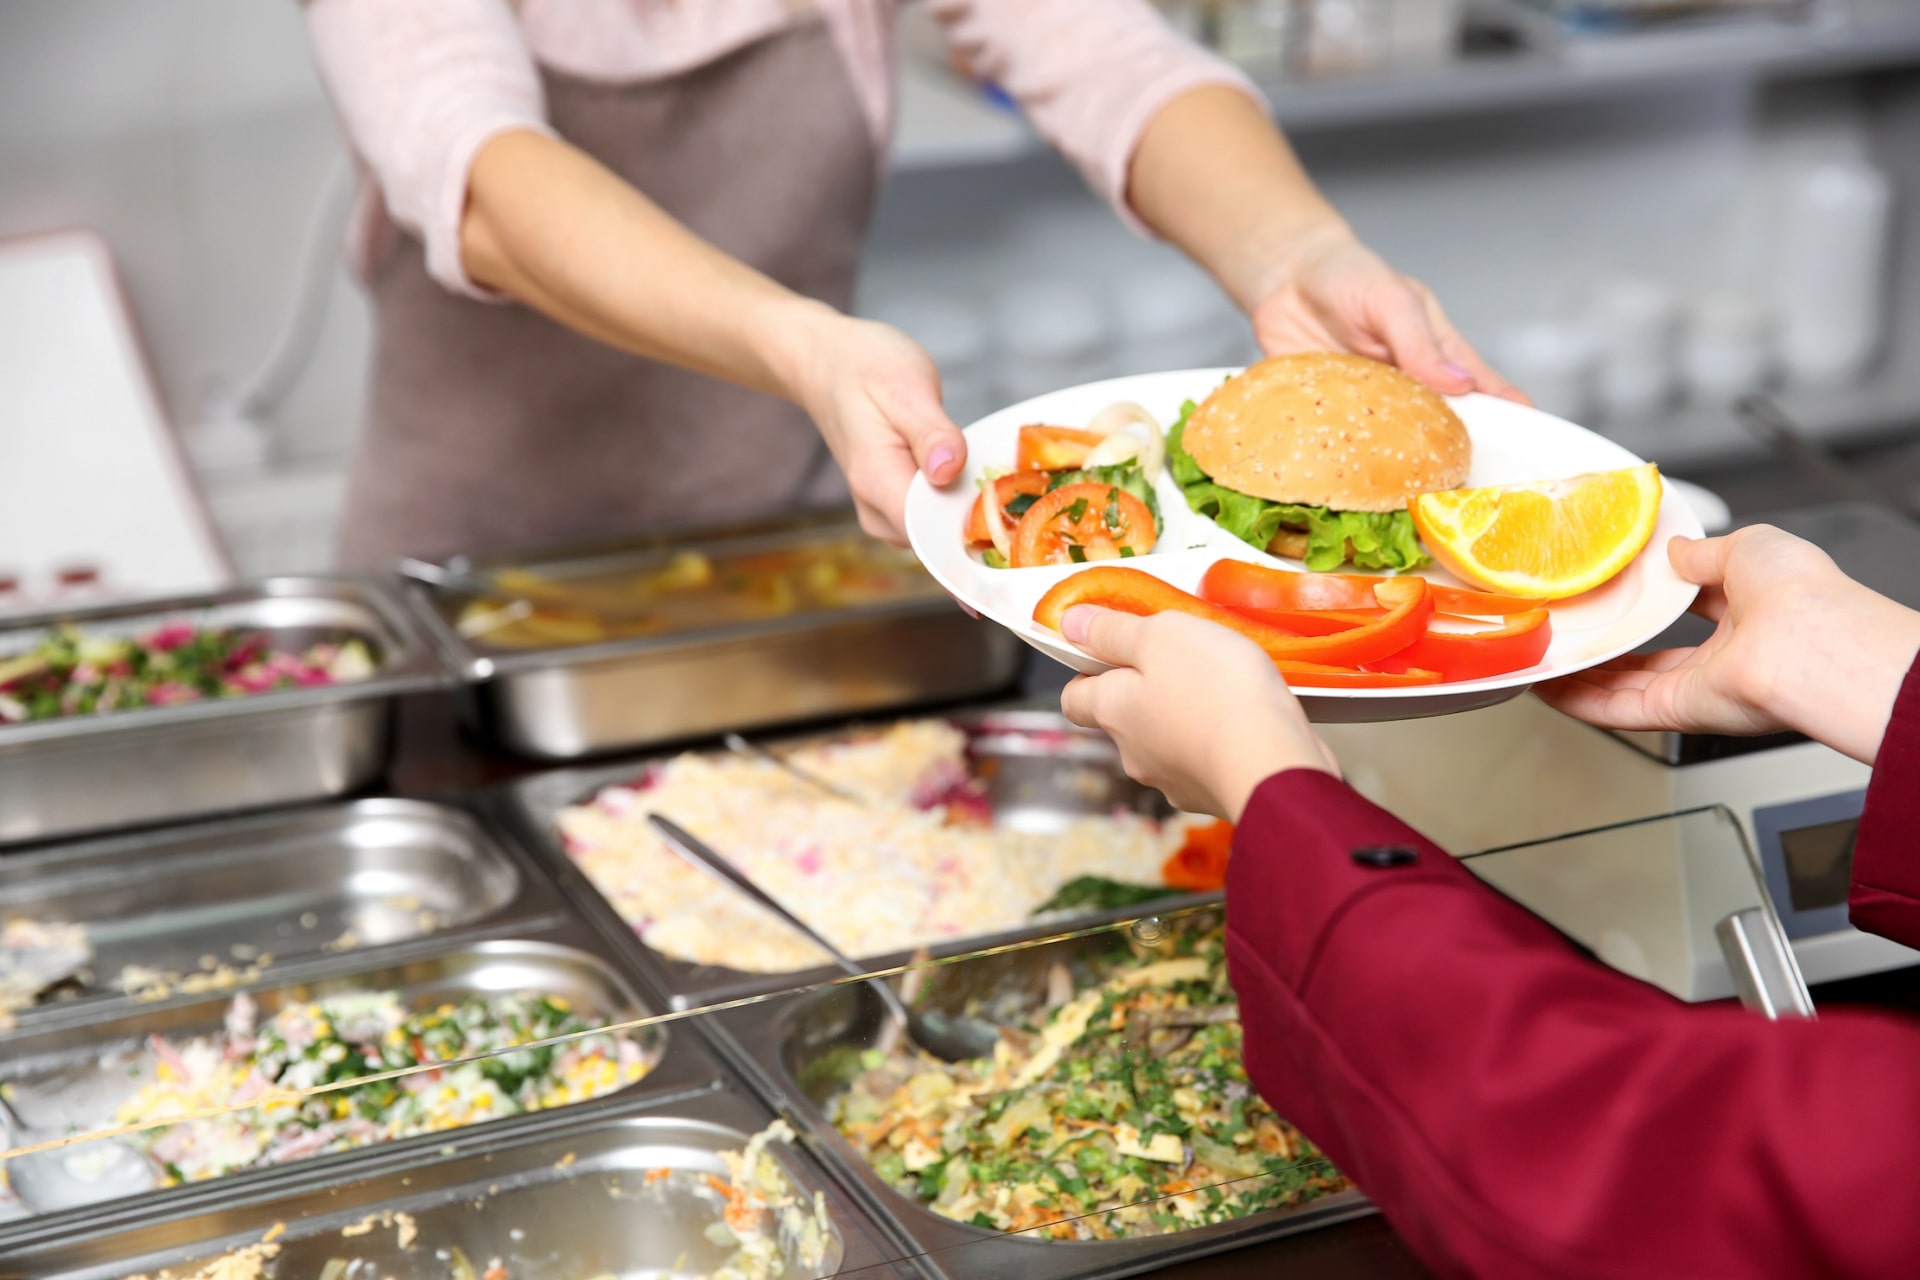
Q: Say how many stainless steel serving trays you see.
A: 7